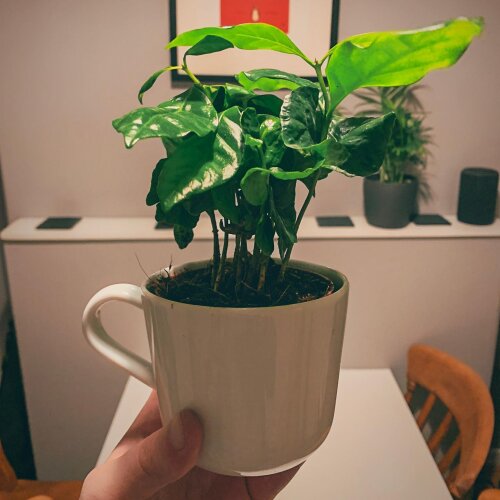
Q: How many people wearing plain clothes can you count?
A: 0